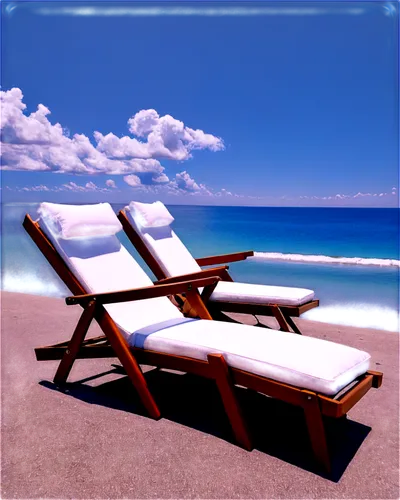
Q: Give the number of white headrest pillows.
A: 2